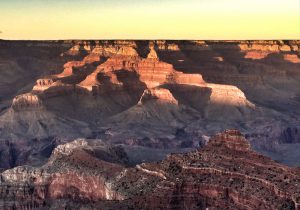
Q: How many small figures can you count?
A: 0